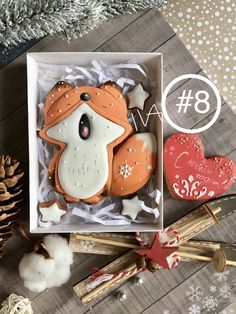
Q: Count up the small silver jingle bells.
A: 2